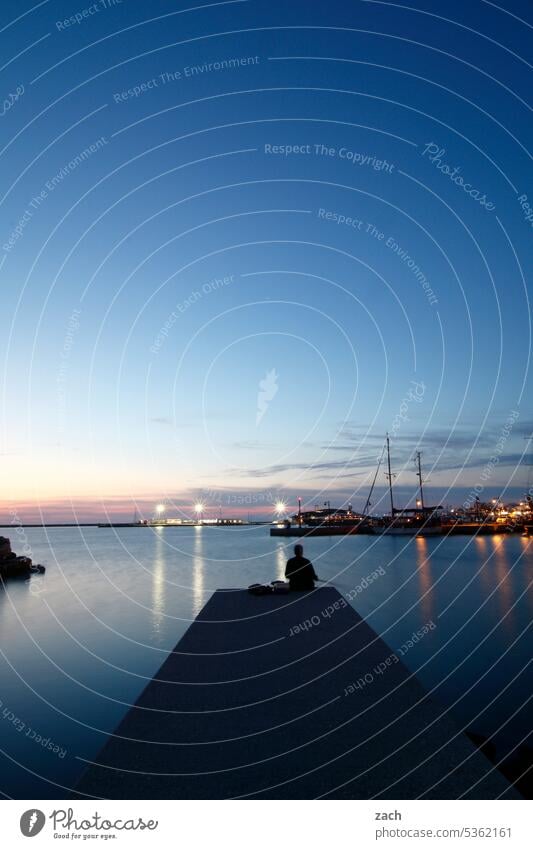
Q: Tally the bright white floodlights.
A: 3